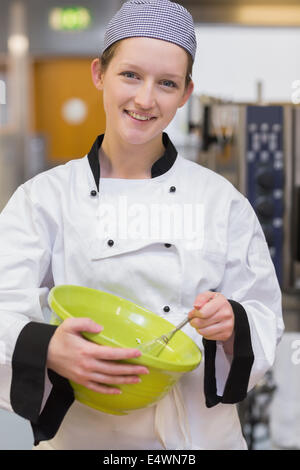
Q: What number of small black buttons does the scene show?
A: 5